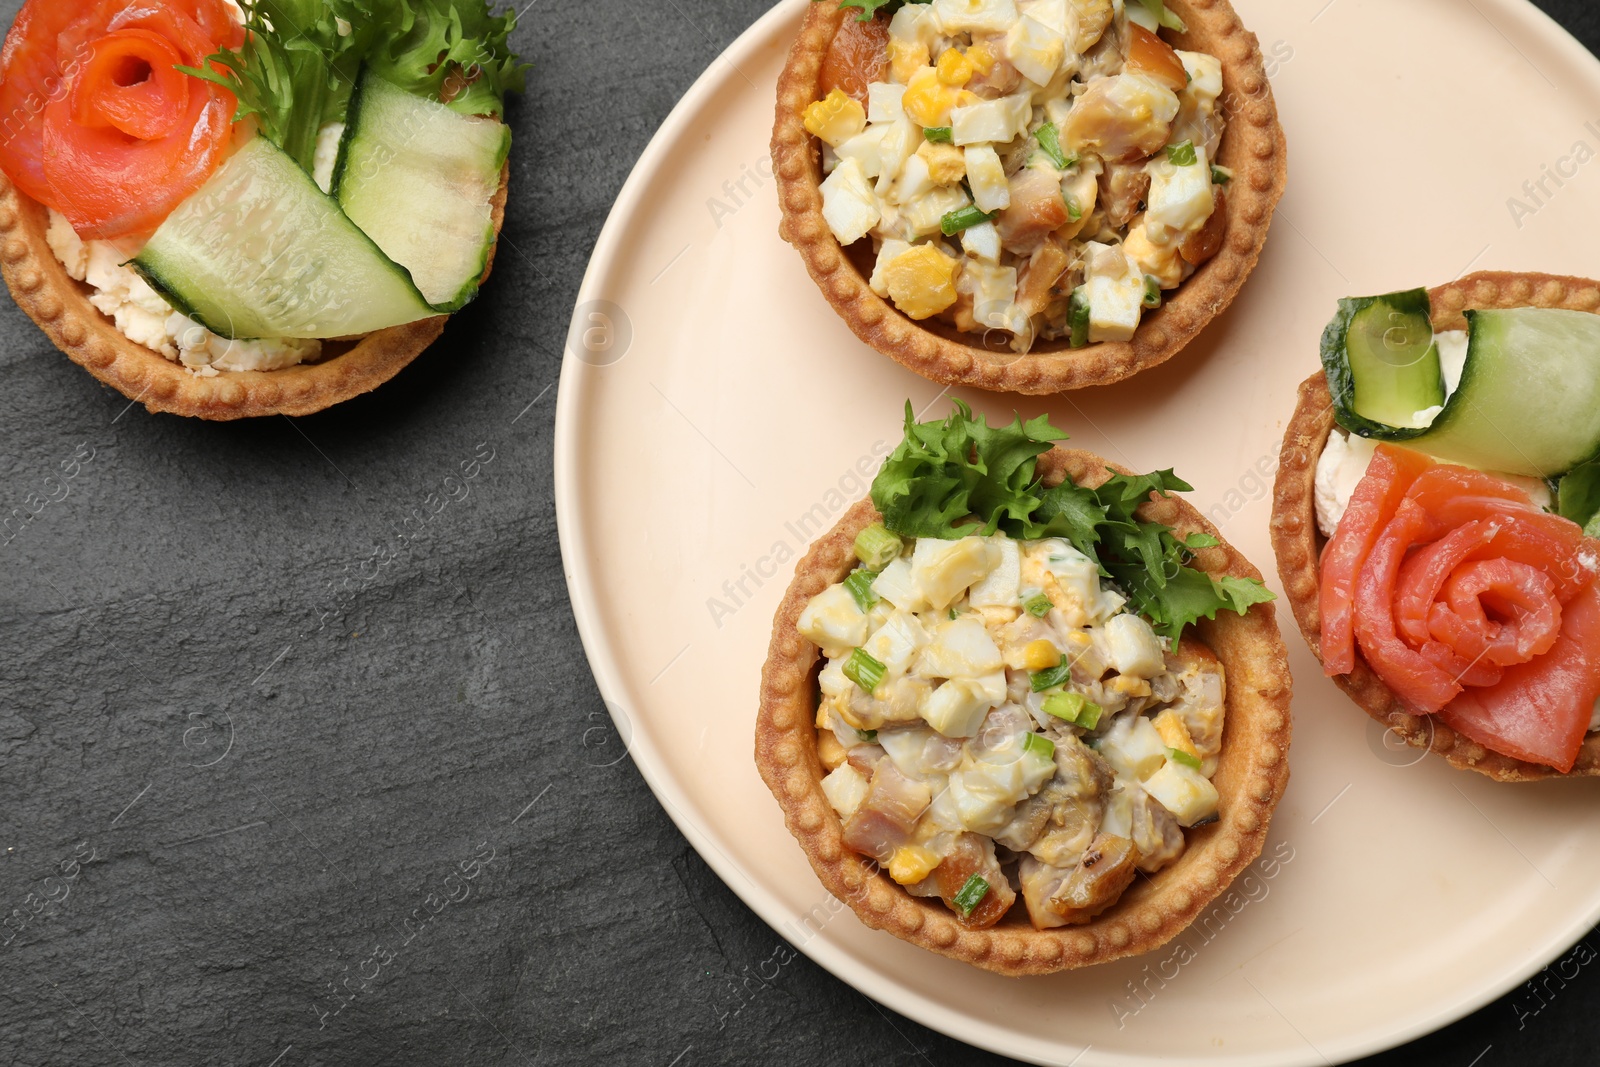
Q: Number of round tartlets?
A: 4